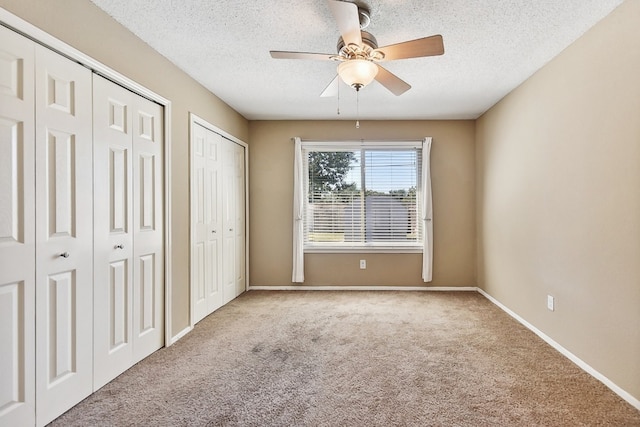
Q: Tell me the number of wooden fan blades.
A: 5